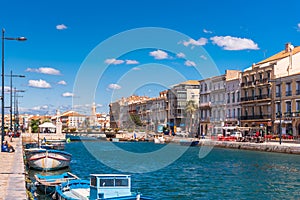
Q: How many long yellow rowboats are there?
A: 0